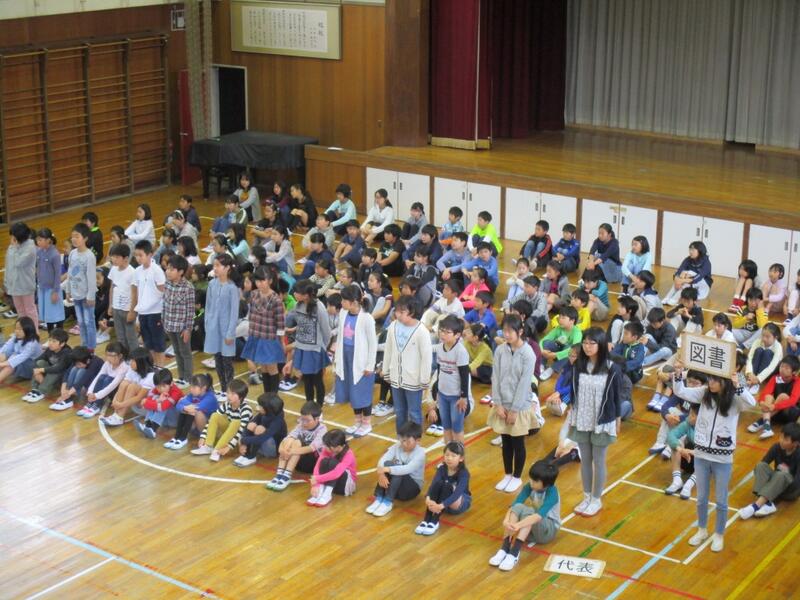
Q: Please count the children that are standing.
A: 15